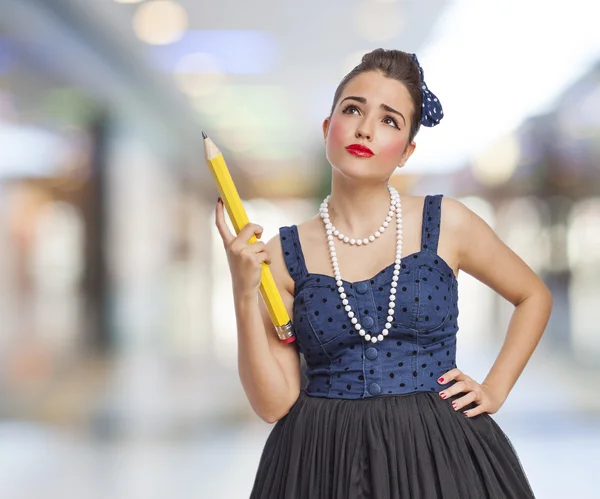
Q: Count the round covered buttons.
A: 4